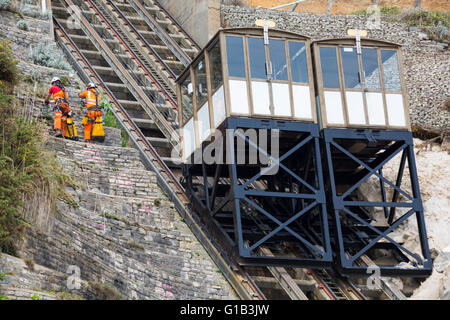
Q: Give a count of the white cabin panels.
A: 11